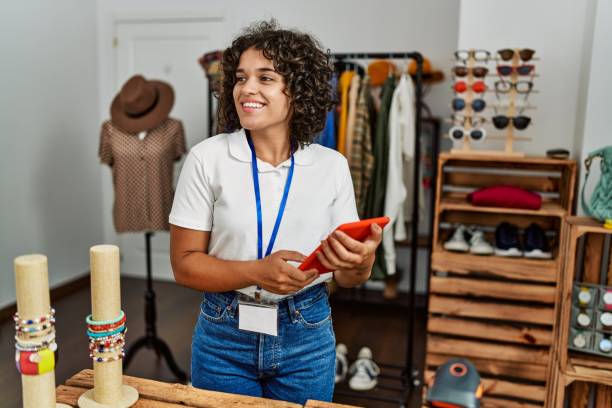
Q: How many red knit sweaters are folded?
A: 1